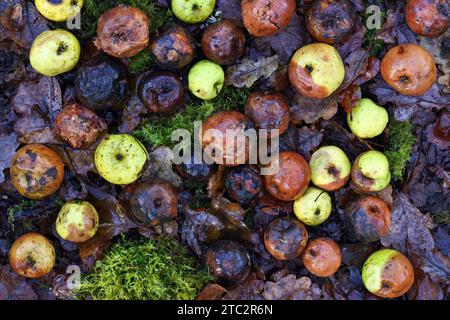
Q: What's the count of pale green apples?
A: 12